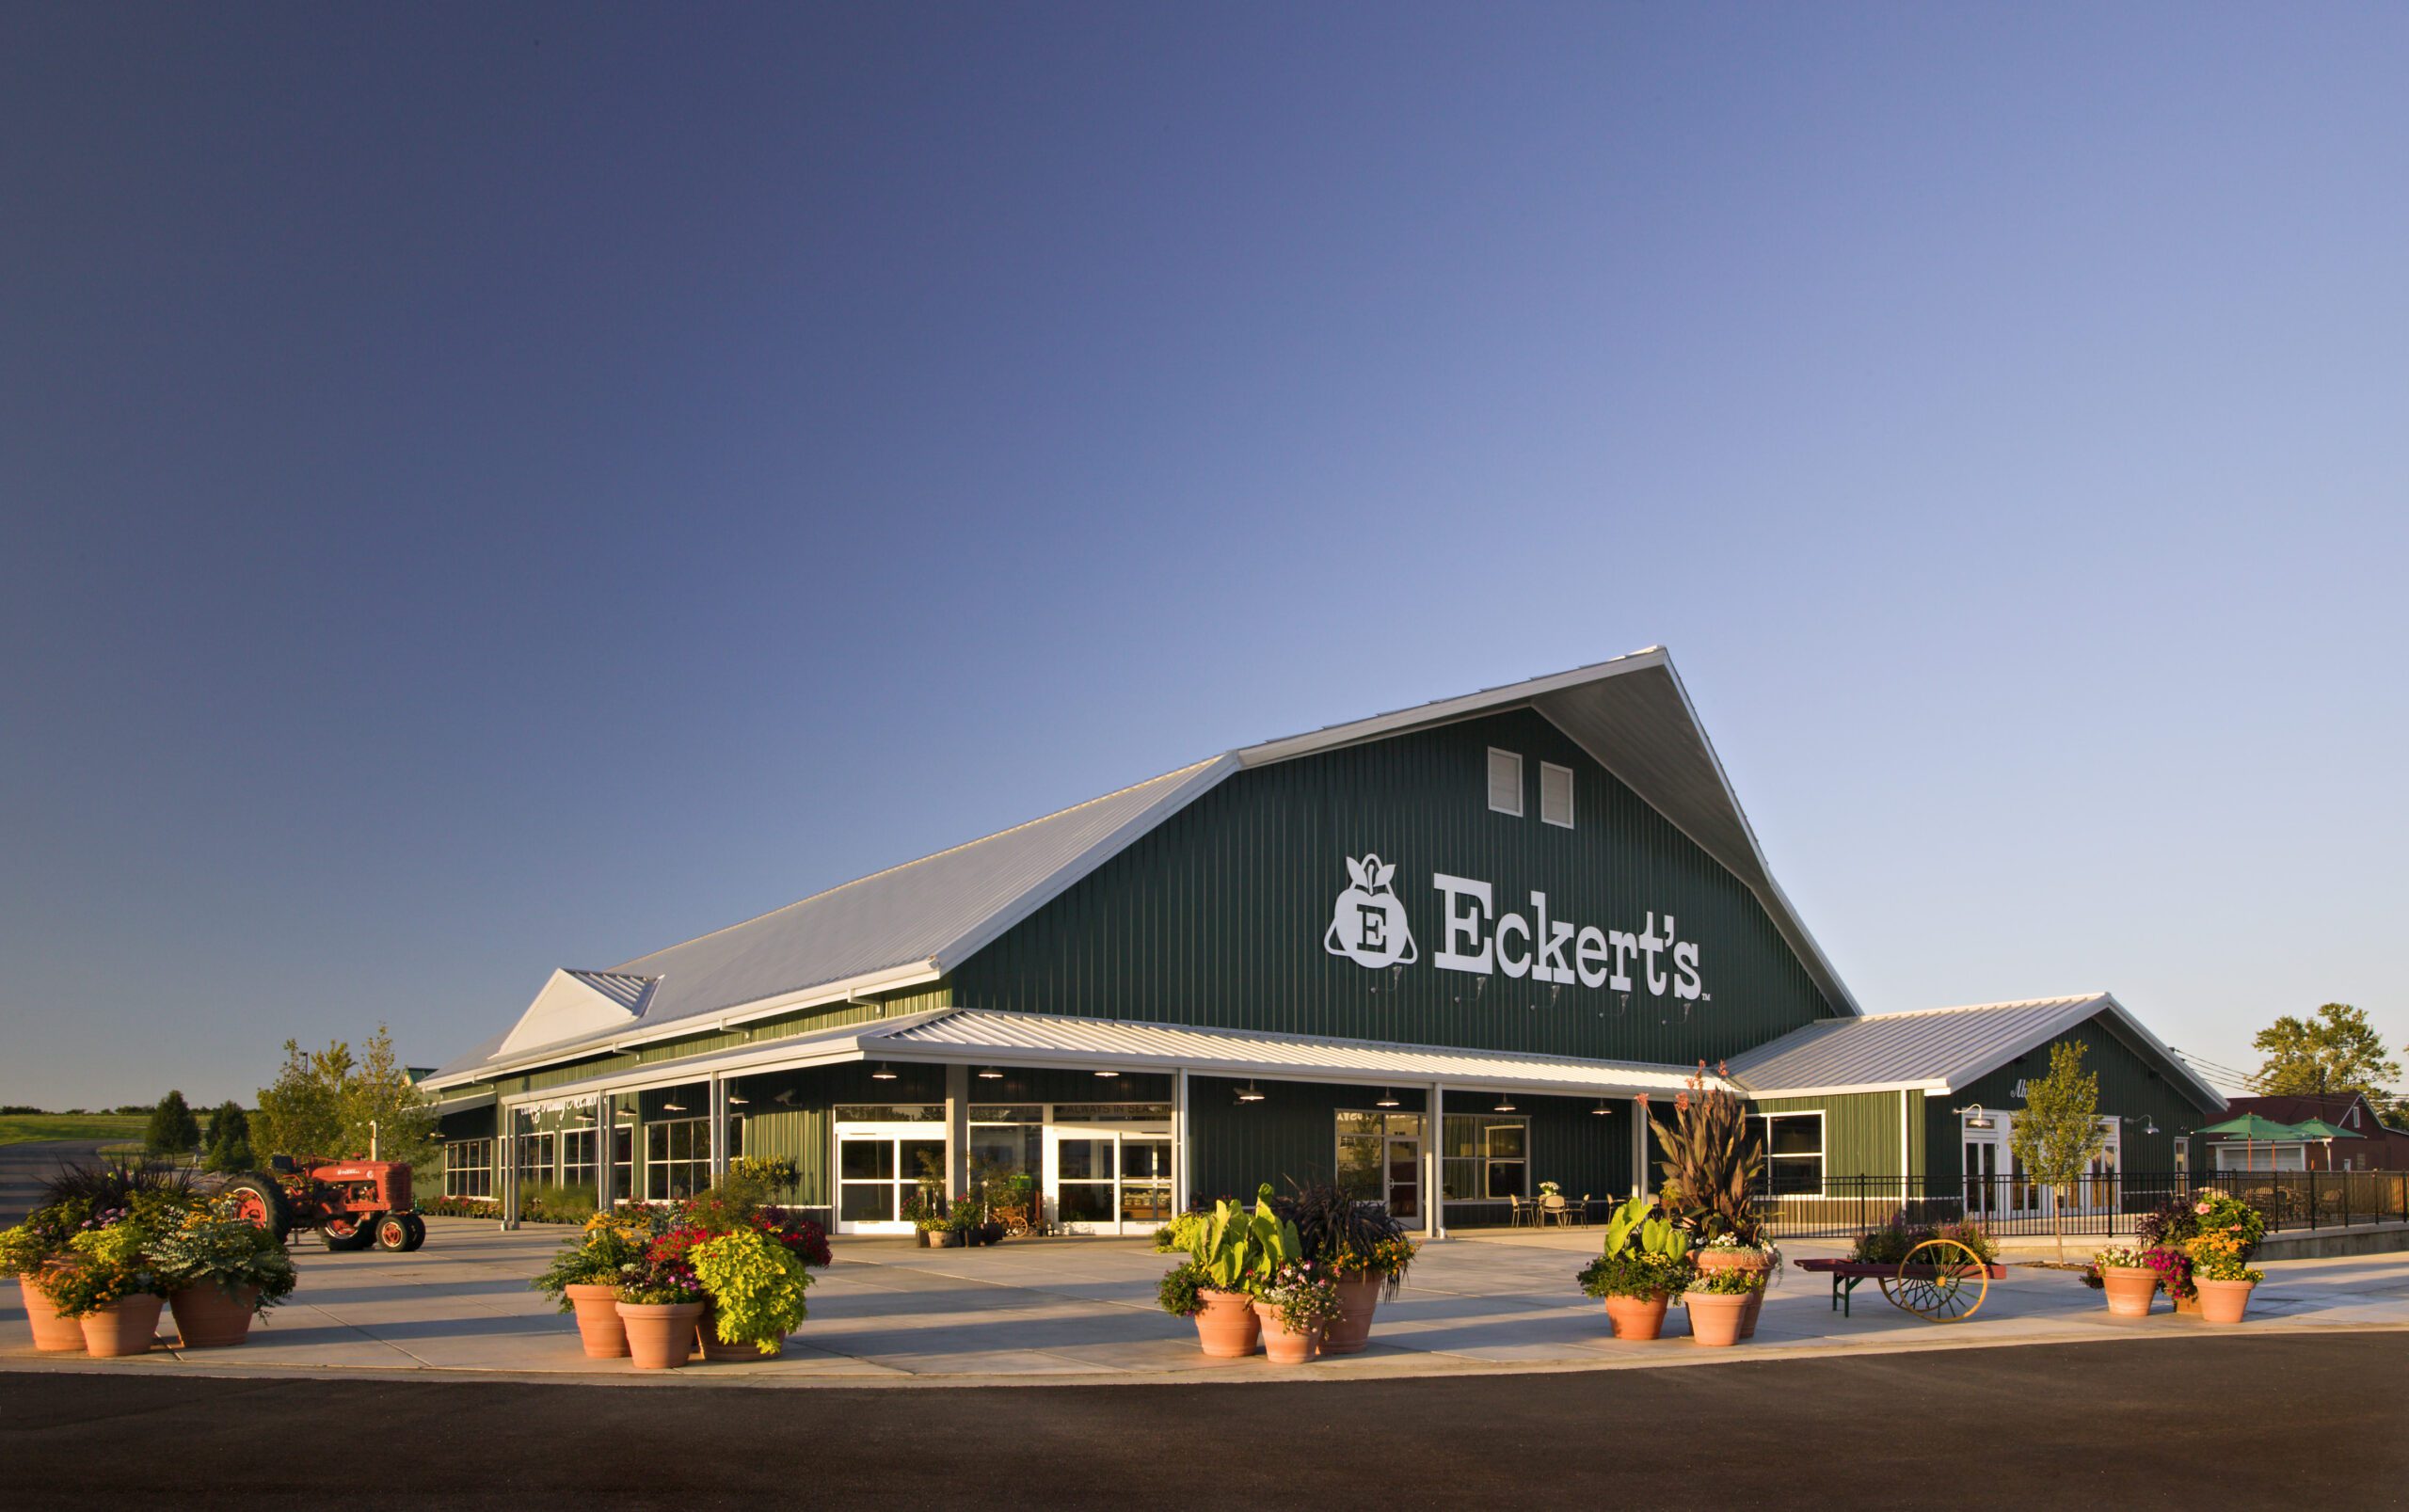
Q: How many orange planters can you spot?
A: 15